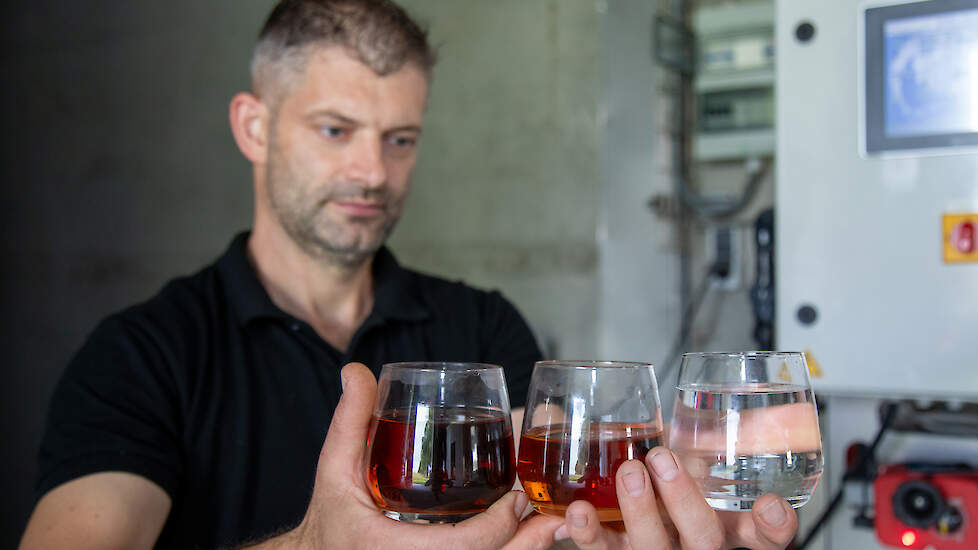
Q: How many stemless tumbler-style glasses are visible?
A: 3